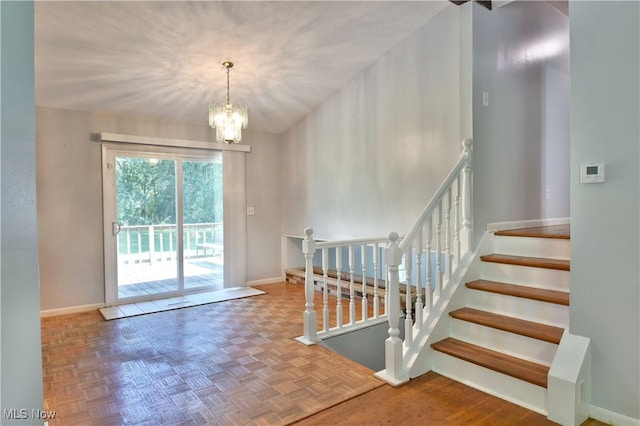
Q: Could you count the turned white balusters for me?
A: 12